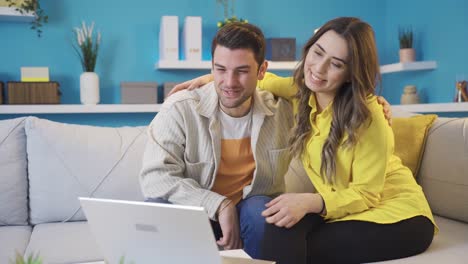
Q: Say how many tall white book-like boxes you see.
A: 2